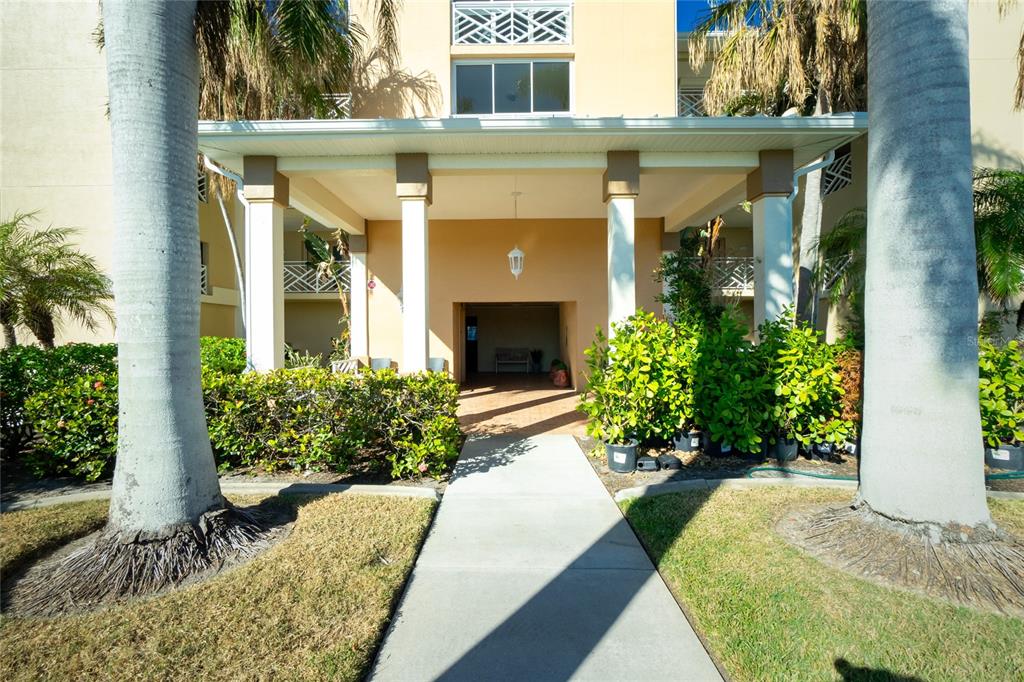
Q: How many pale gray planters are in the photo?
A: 2